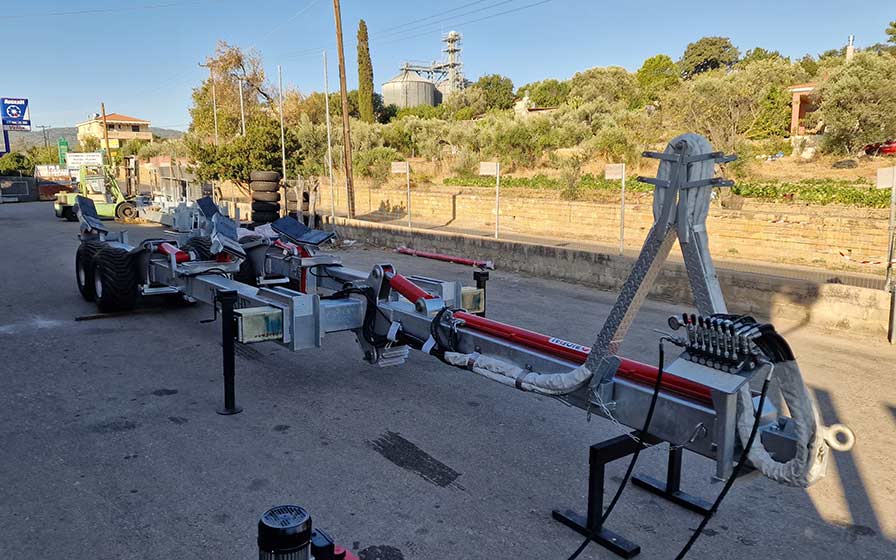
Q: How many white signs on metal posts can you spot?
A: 4